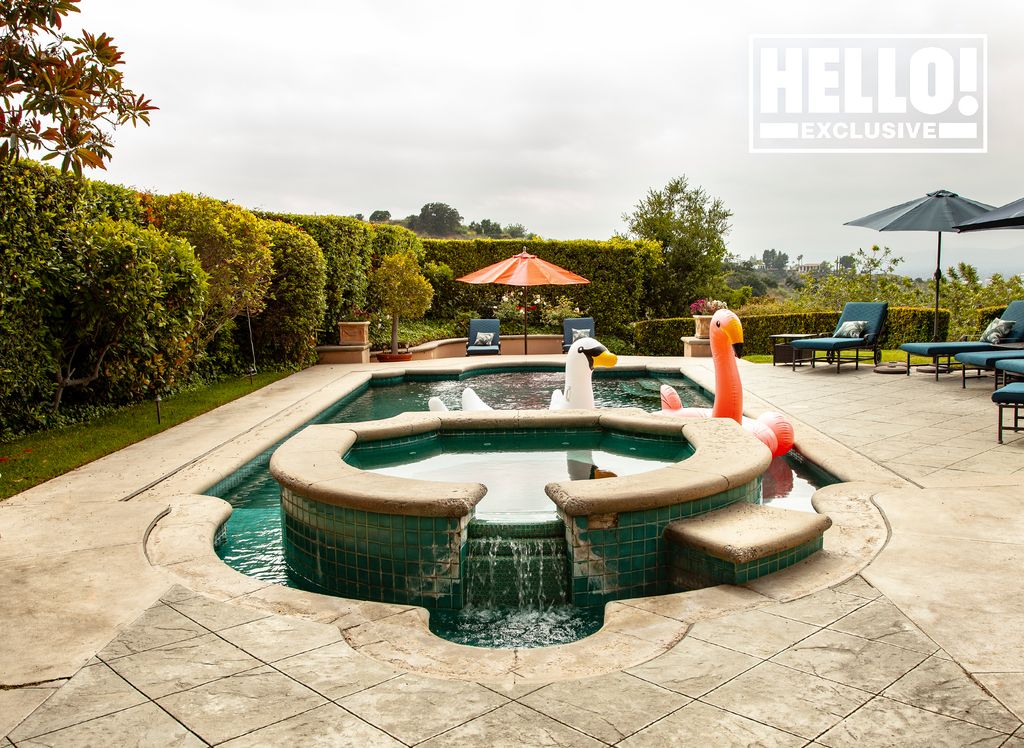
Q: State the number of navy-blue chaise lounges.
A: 7